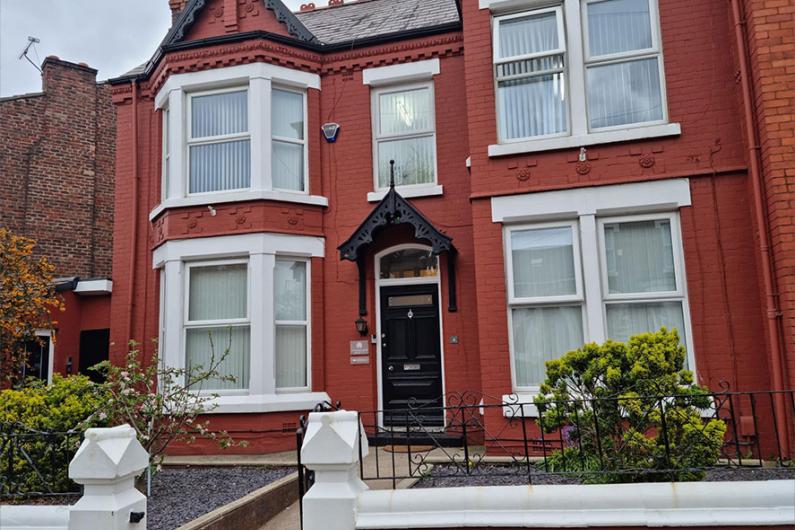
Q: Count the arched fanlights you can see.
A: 1